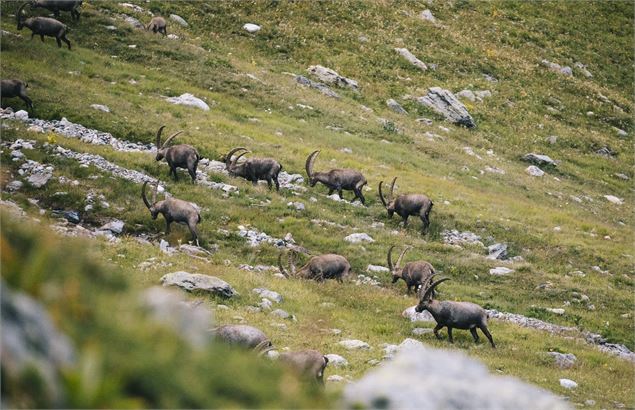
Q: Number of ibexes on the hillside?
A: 14